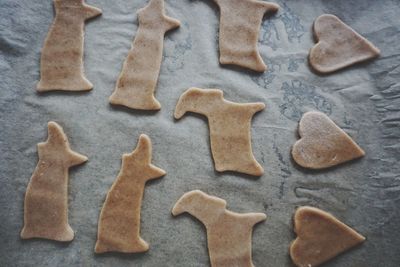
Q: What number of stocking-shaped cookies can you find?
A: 0